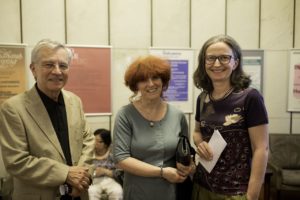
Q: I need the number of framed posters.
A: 5